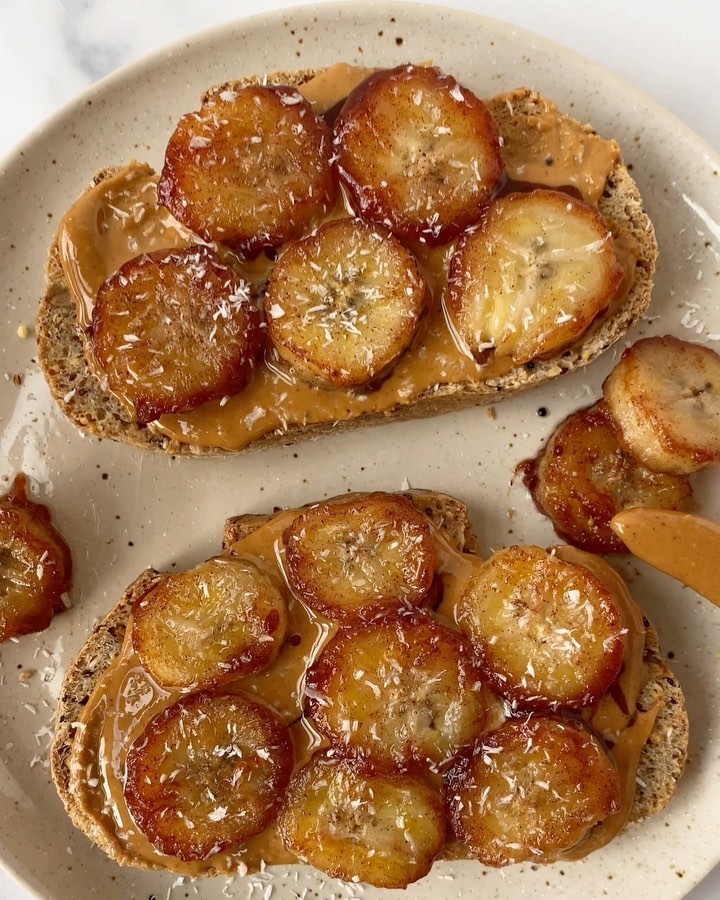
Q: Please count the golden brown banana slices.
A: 15